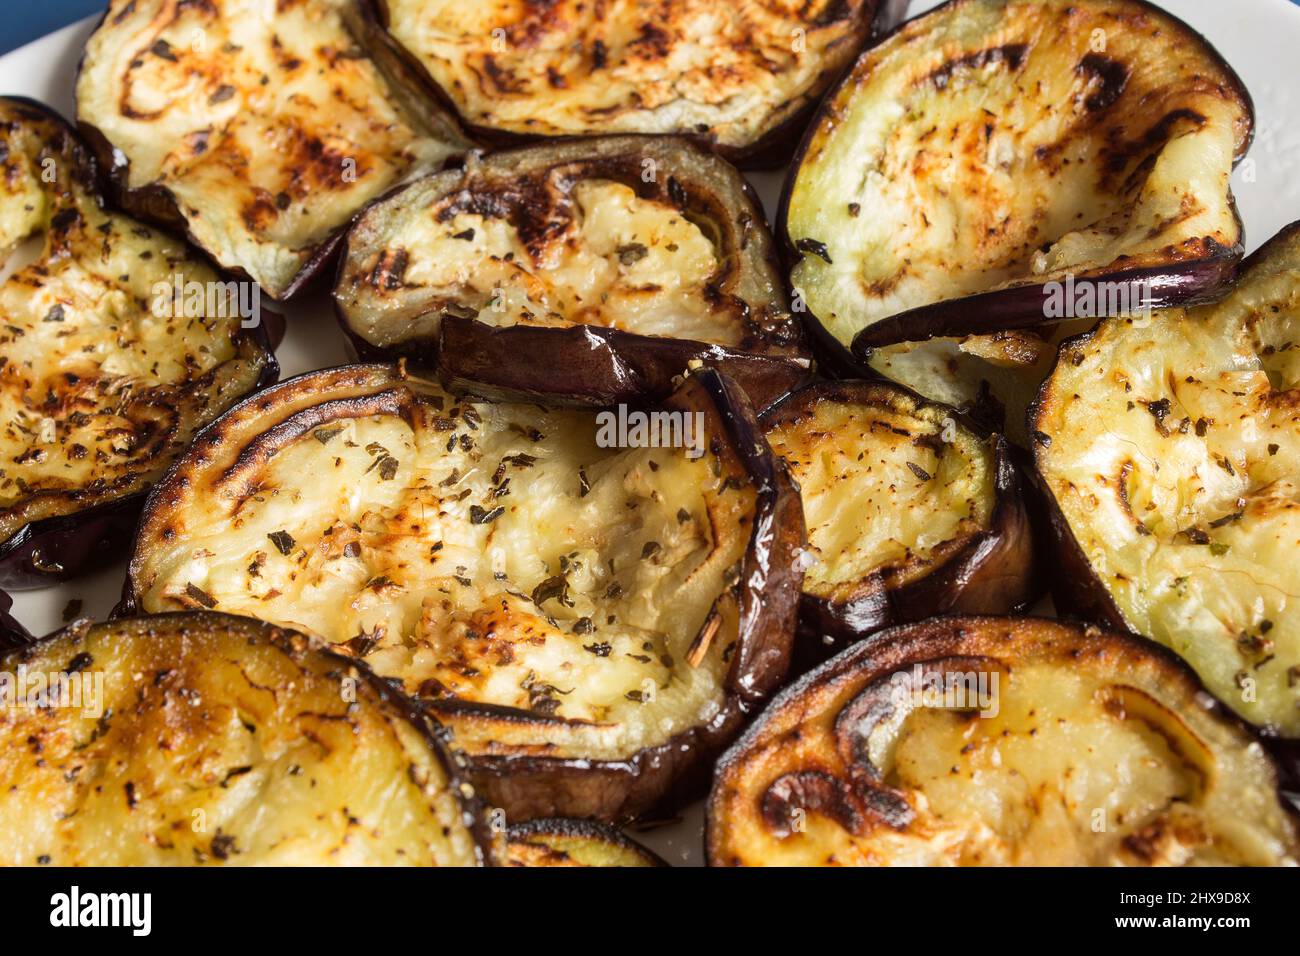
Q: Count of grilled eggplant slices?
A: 11